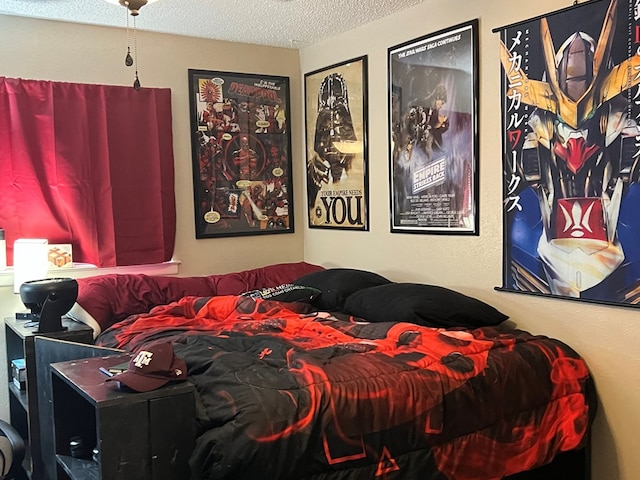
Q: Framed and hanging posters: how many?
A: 4